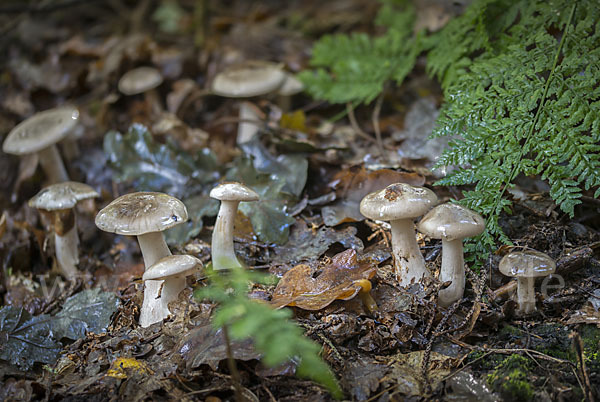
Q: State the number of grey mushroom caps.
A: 11